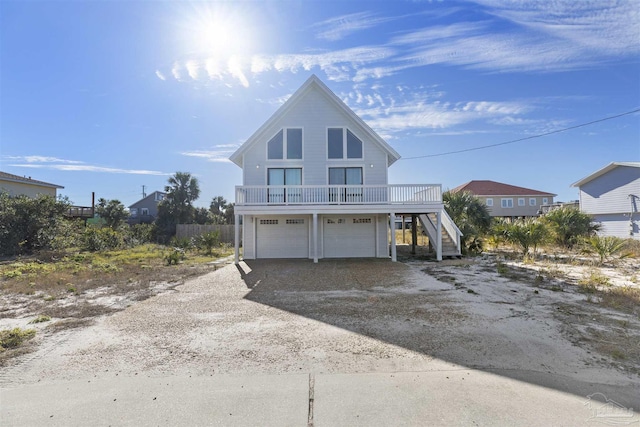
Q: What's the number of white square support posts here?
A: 4